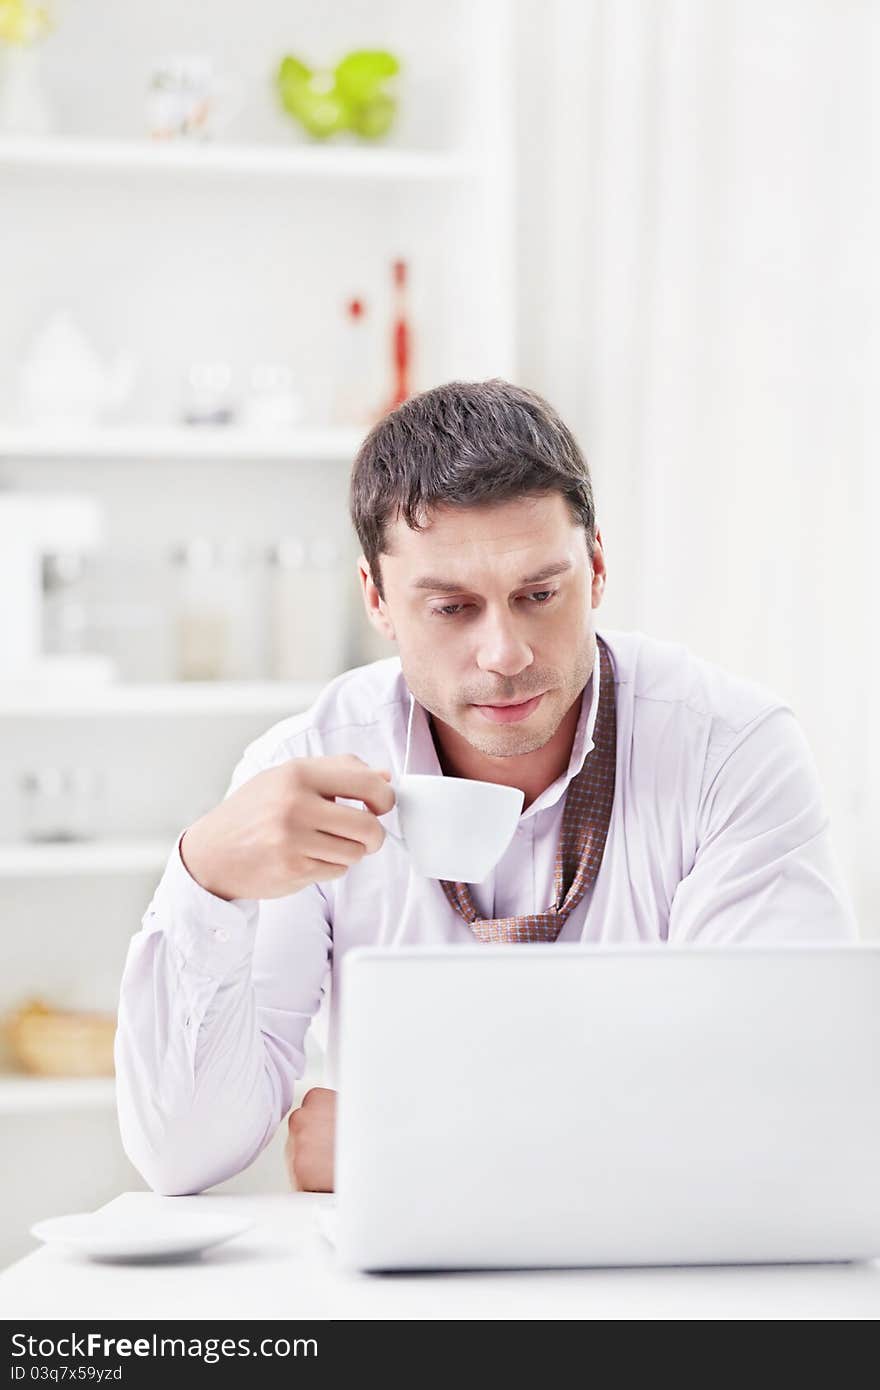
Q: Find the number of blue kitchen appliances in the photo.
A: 0